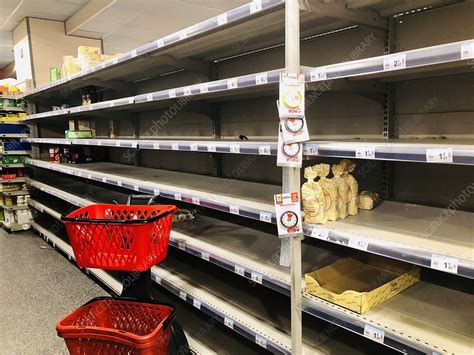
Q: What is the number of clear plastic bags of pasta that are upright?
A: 4